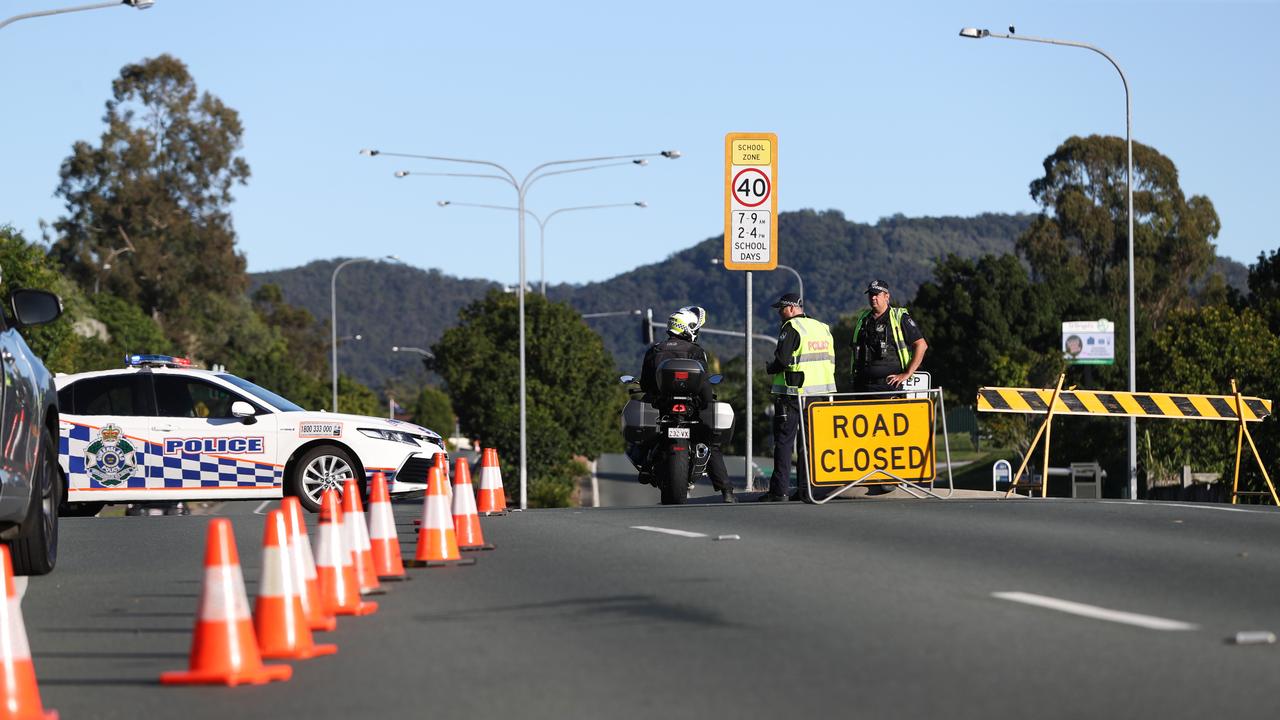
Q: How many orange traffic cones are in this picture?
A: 12